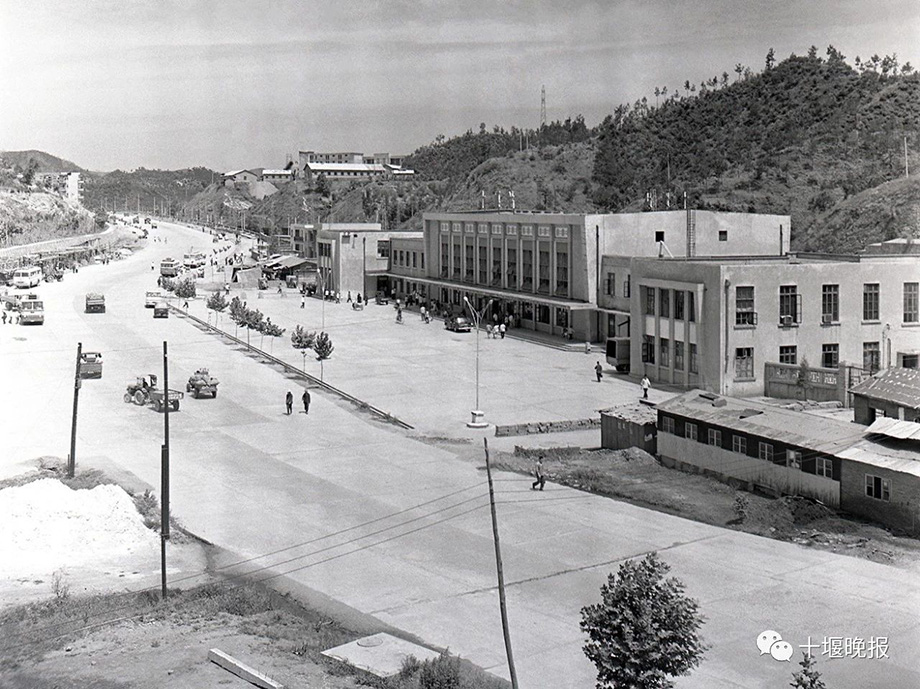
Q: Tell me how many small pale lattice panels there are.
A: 9